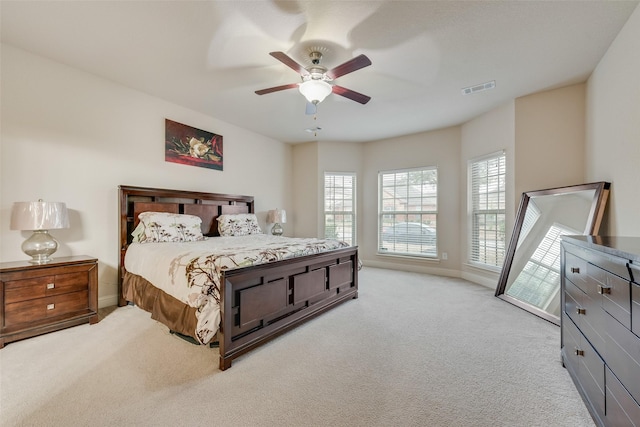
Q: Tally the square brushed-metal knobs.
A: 6